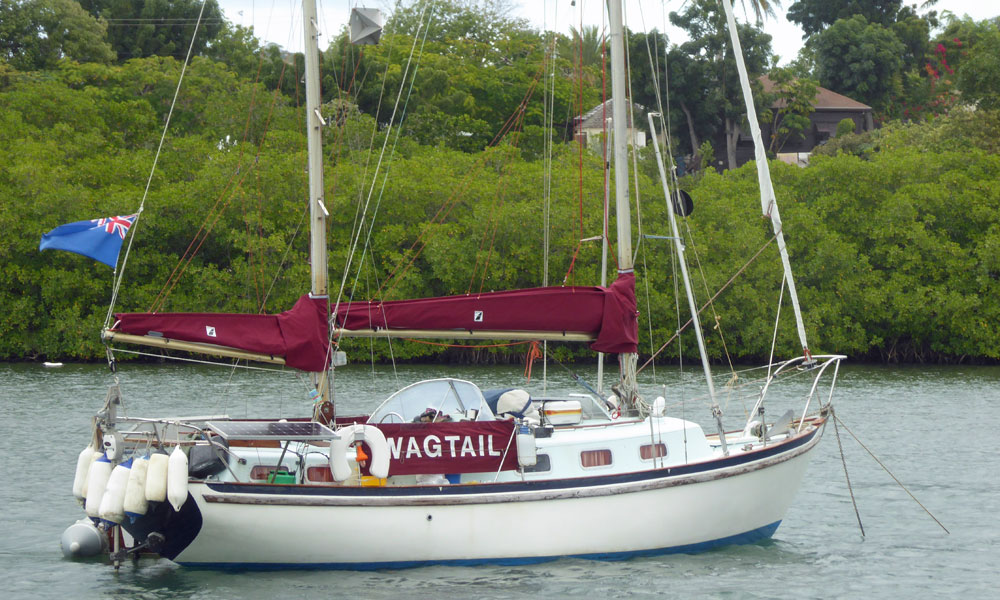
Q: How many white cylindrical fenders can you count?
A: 7